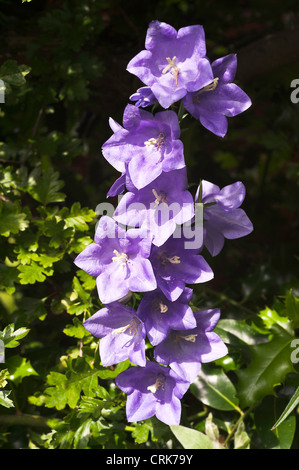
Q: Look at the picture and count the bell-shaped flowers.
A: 11